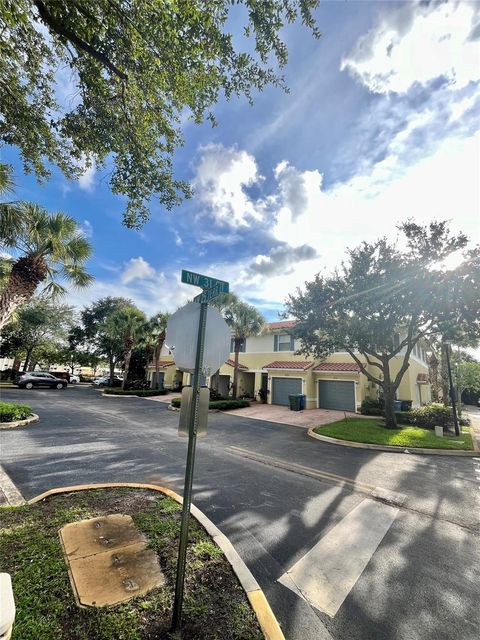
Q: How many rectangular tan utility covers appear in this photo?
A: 2